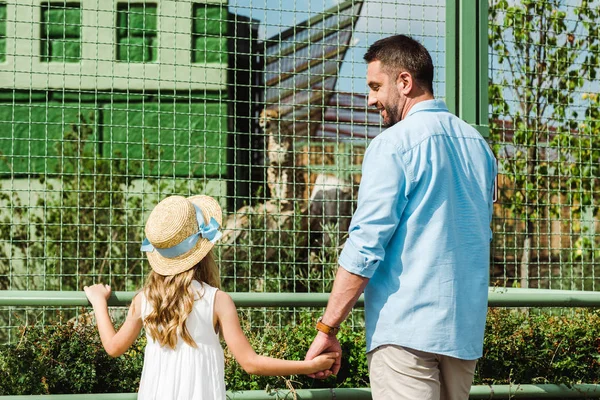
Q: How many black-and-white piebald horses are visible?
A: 0